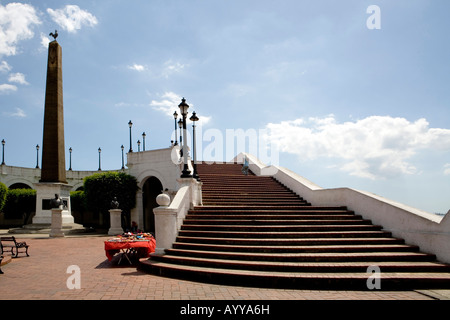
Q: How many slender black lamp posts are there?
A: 12